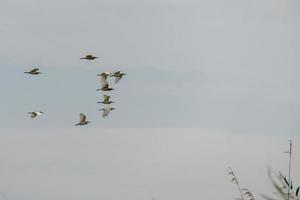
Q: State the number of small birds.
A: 9